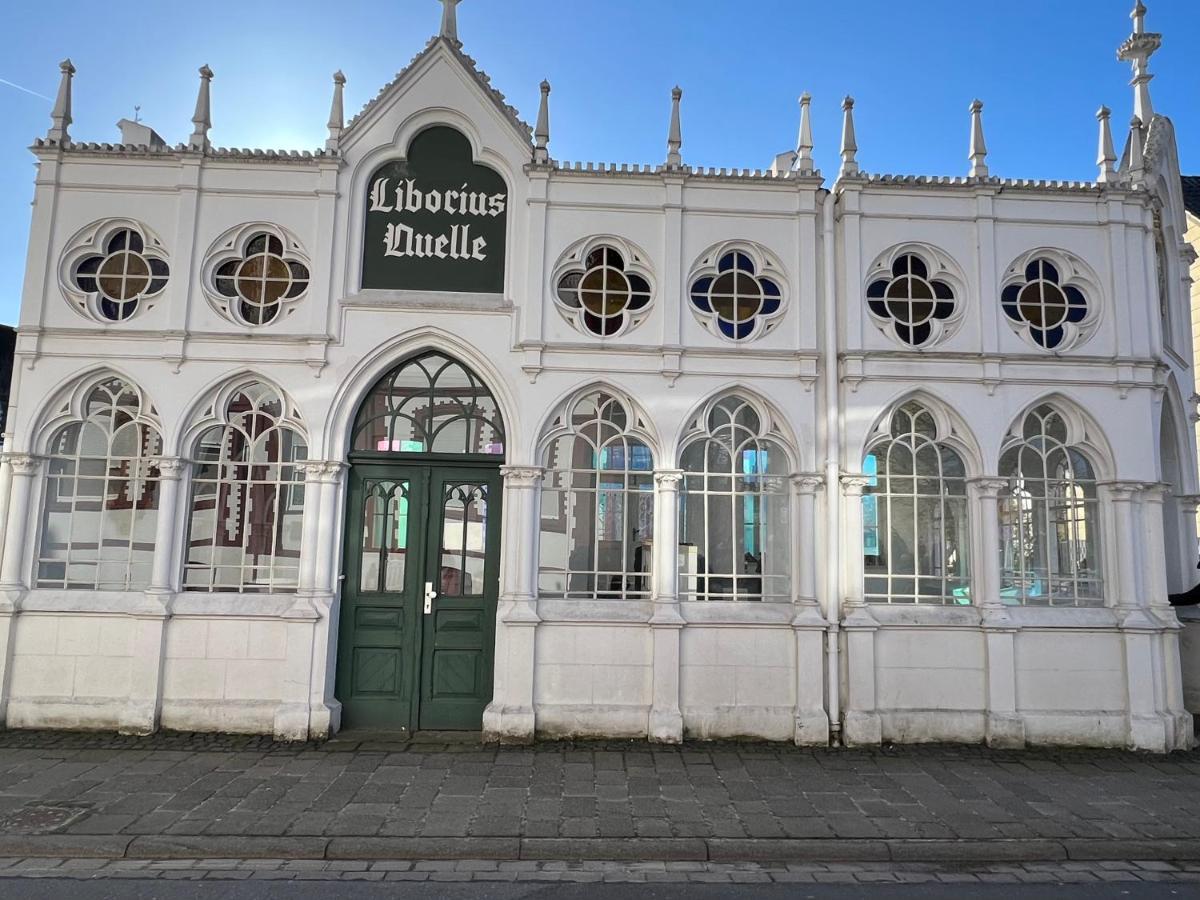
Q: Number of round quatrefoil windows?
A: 6